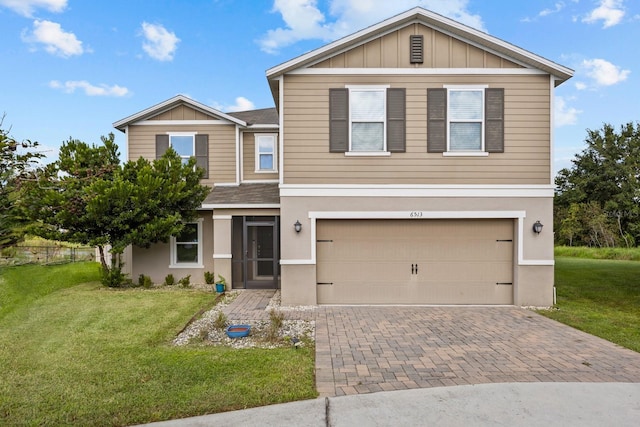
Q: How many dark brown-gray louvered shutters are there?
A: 6